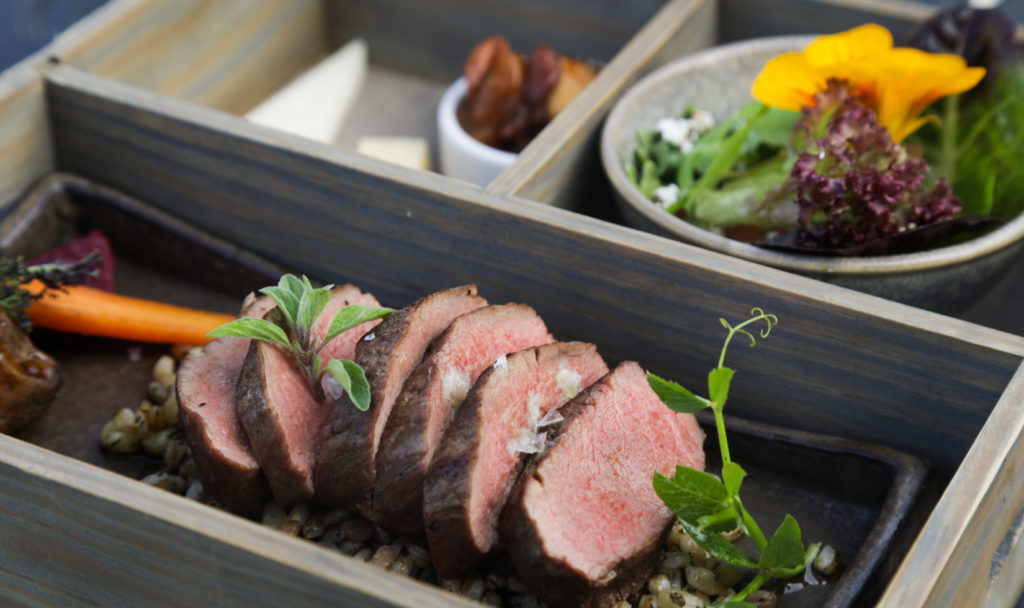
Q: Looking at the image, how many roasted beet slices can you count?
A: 1